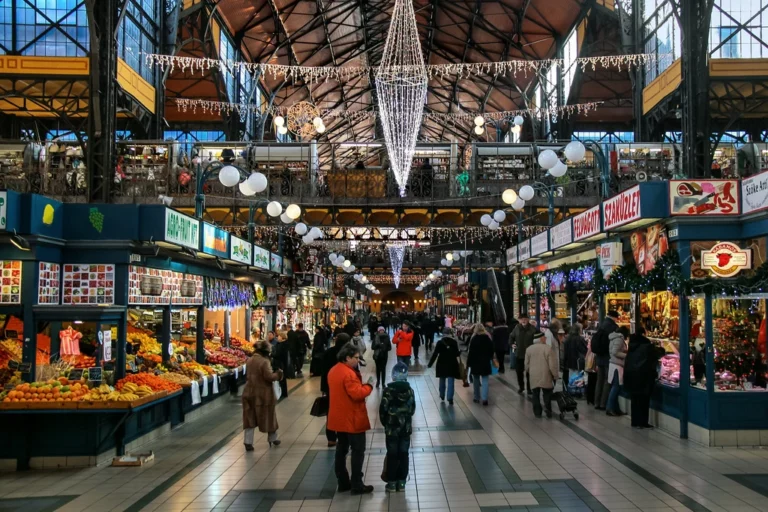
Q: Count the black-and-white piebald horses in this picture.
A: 0